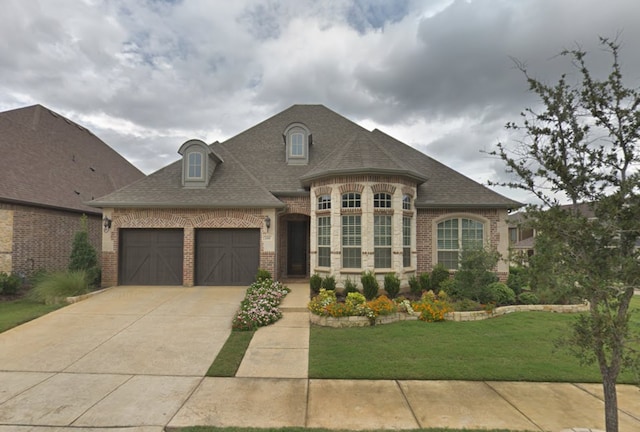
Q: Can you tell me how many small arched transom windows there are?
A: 4